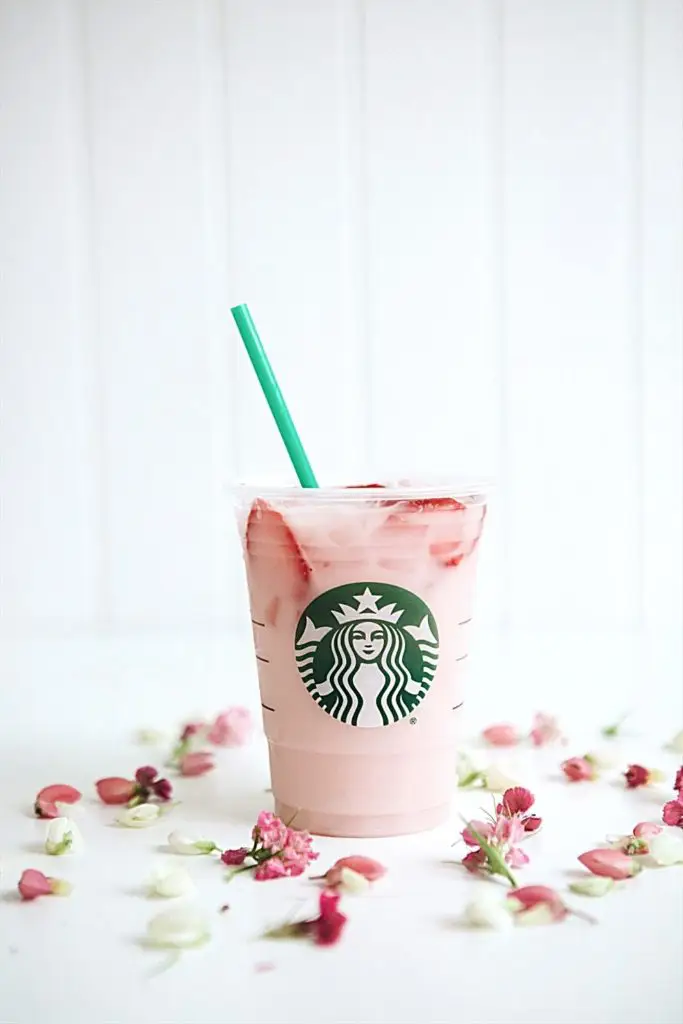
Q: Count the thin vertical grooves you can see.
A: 5